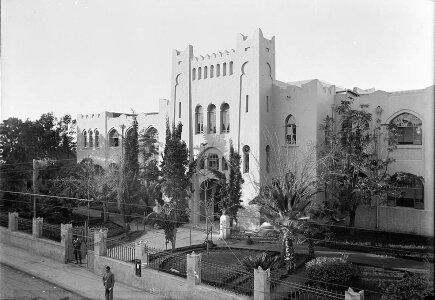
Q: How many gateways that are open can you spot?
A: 1